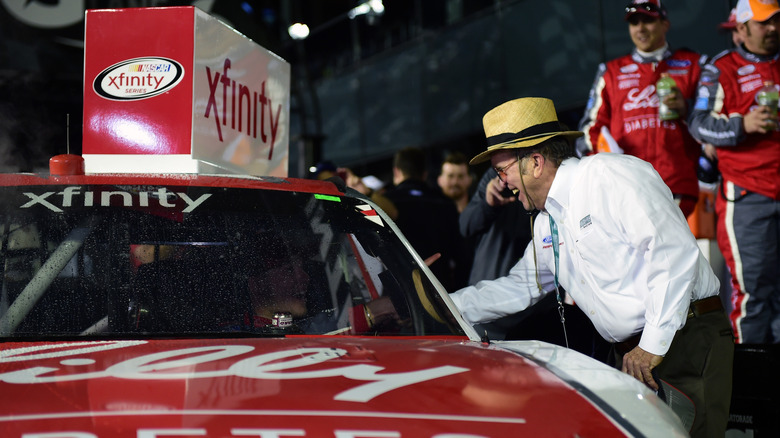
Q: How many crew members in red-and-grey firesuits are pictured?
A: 2